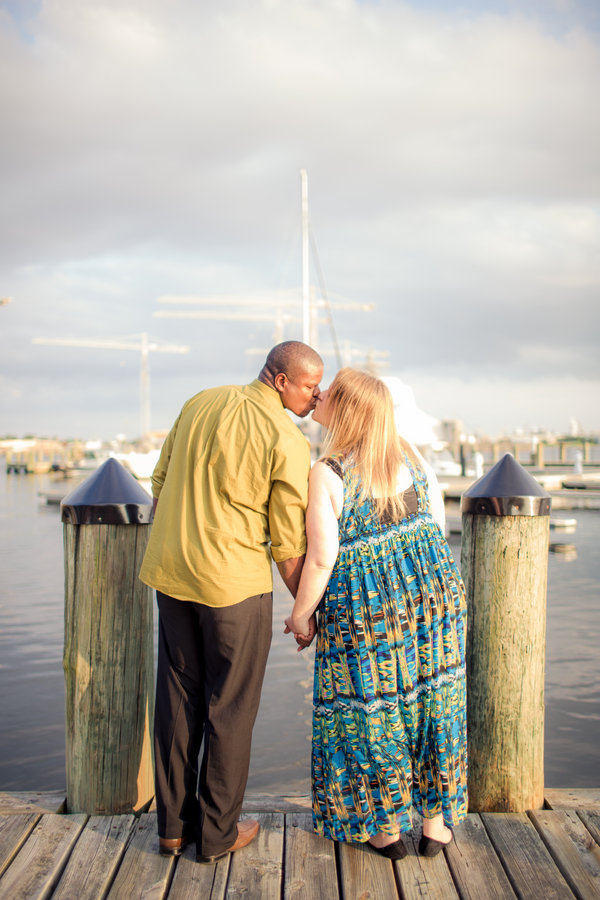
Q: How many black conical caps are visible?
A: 2